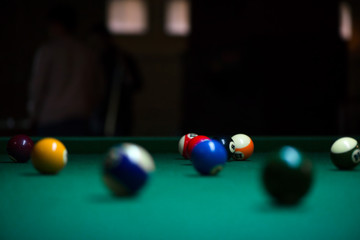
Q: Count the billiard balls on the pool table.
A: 10